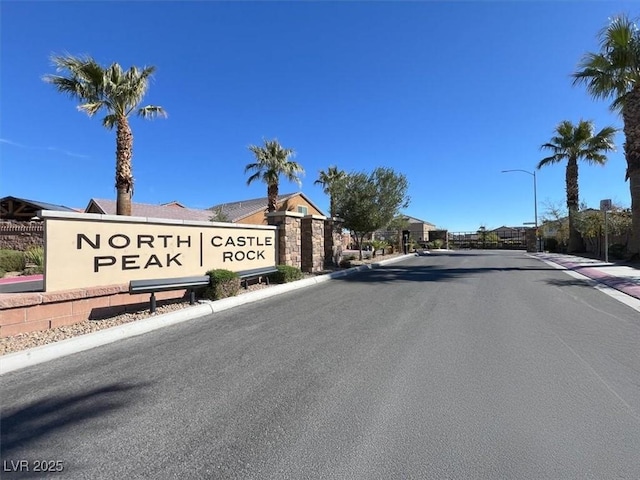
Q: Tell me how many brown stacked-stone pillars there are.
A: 3